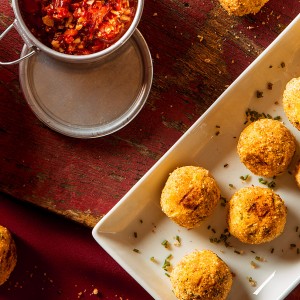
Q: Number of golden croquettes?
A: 8